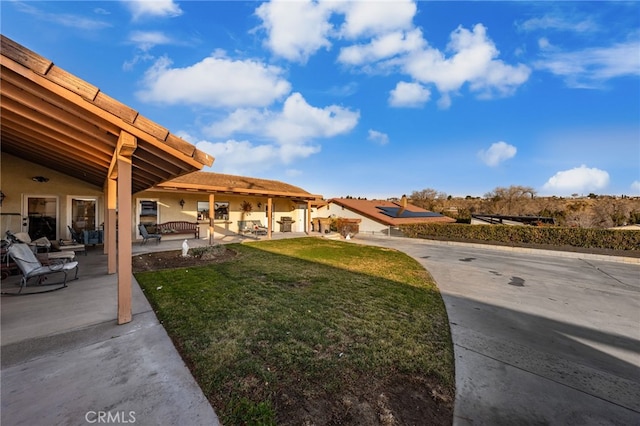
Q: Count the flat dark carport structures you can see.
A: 1